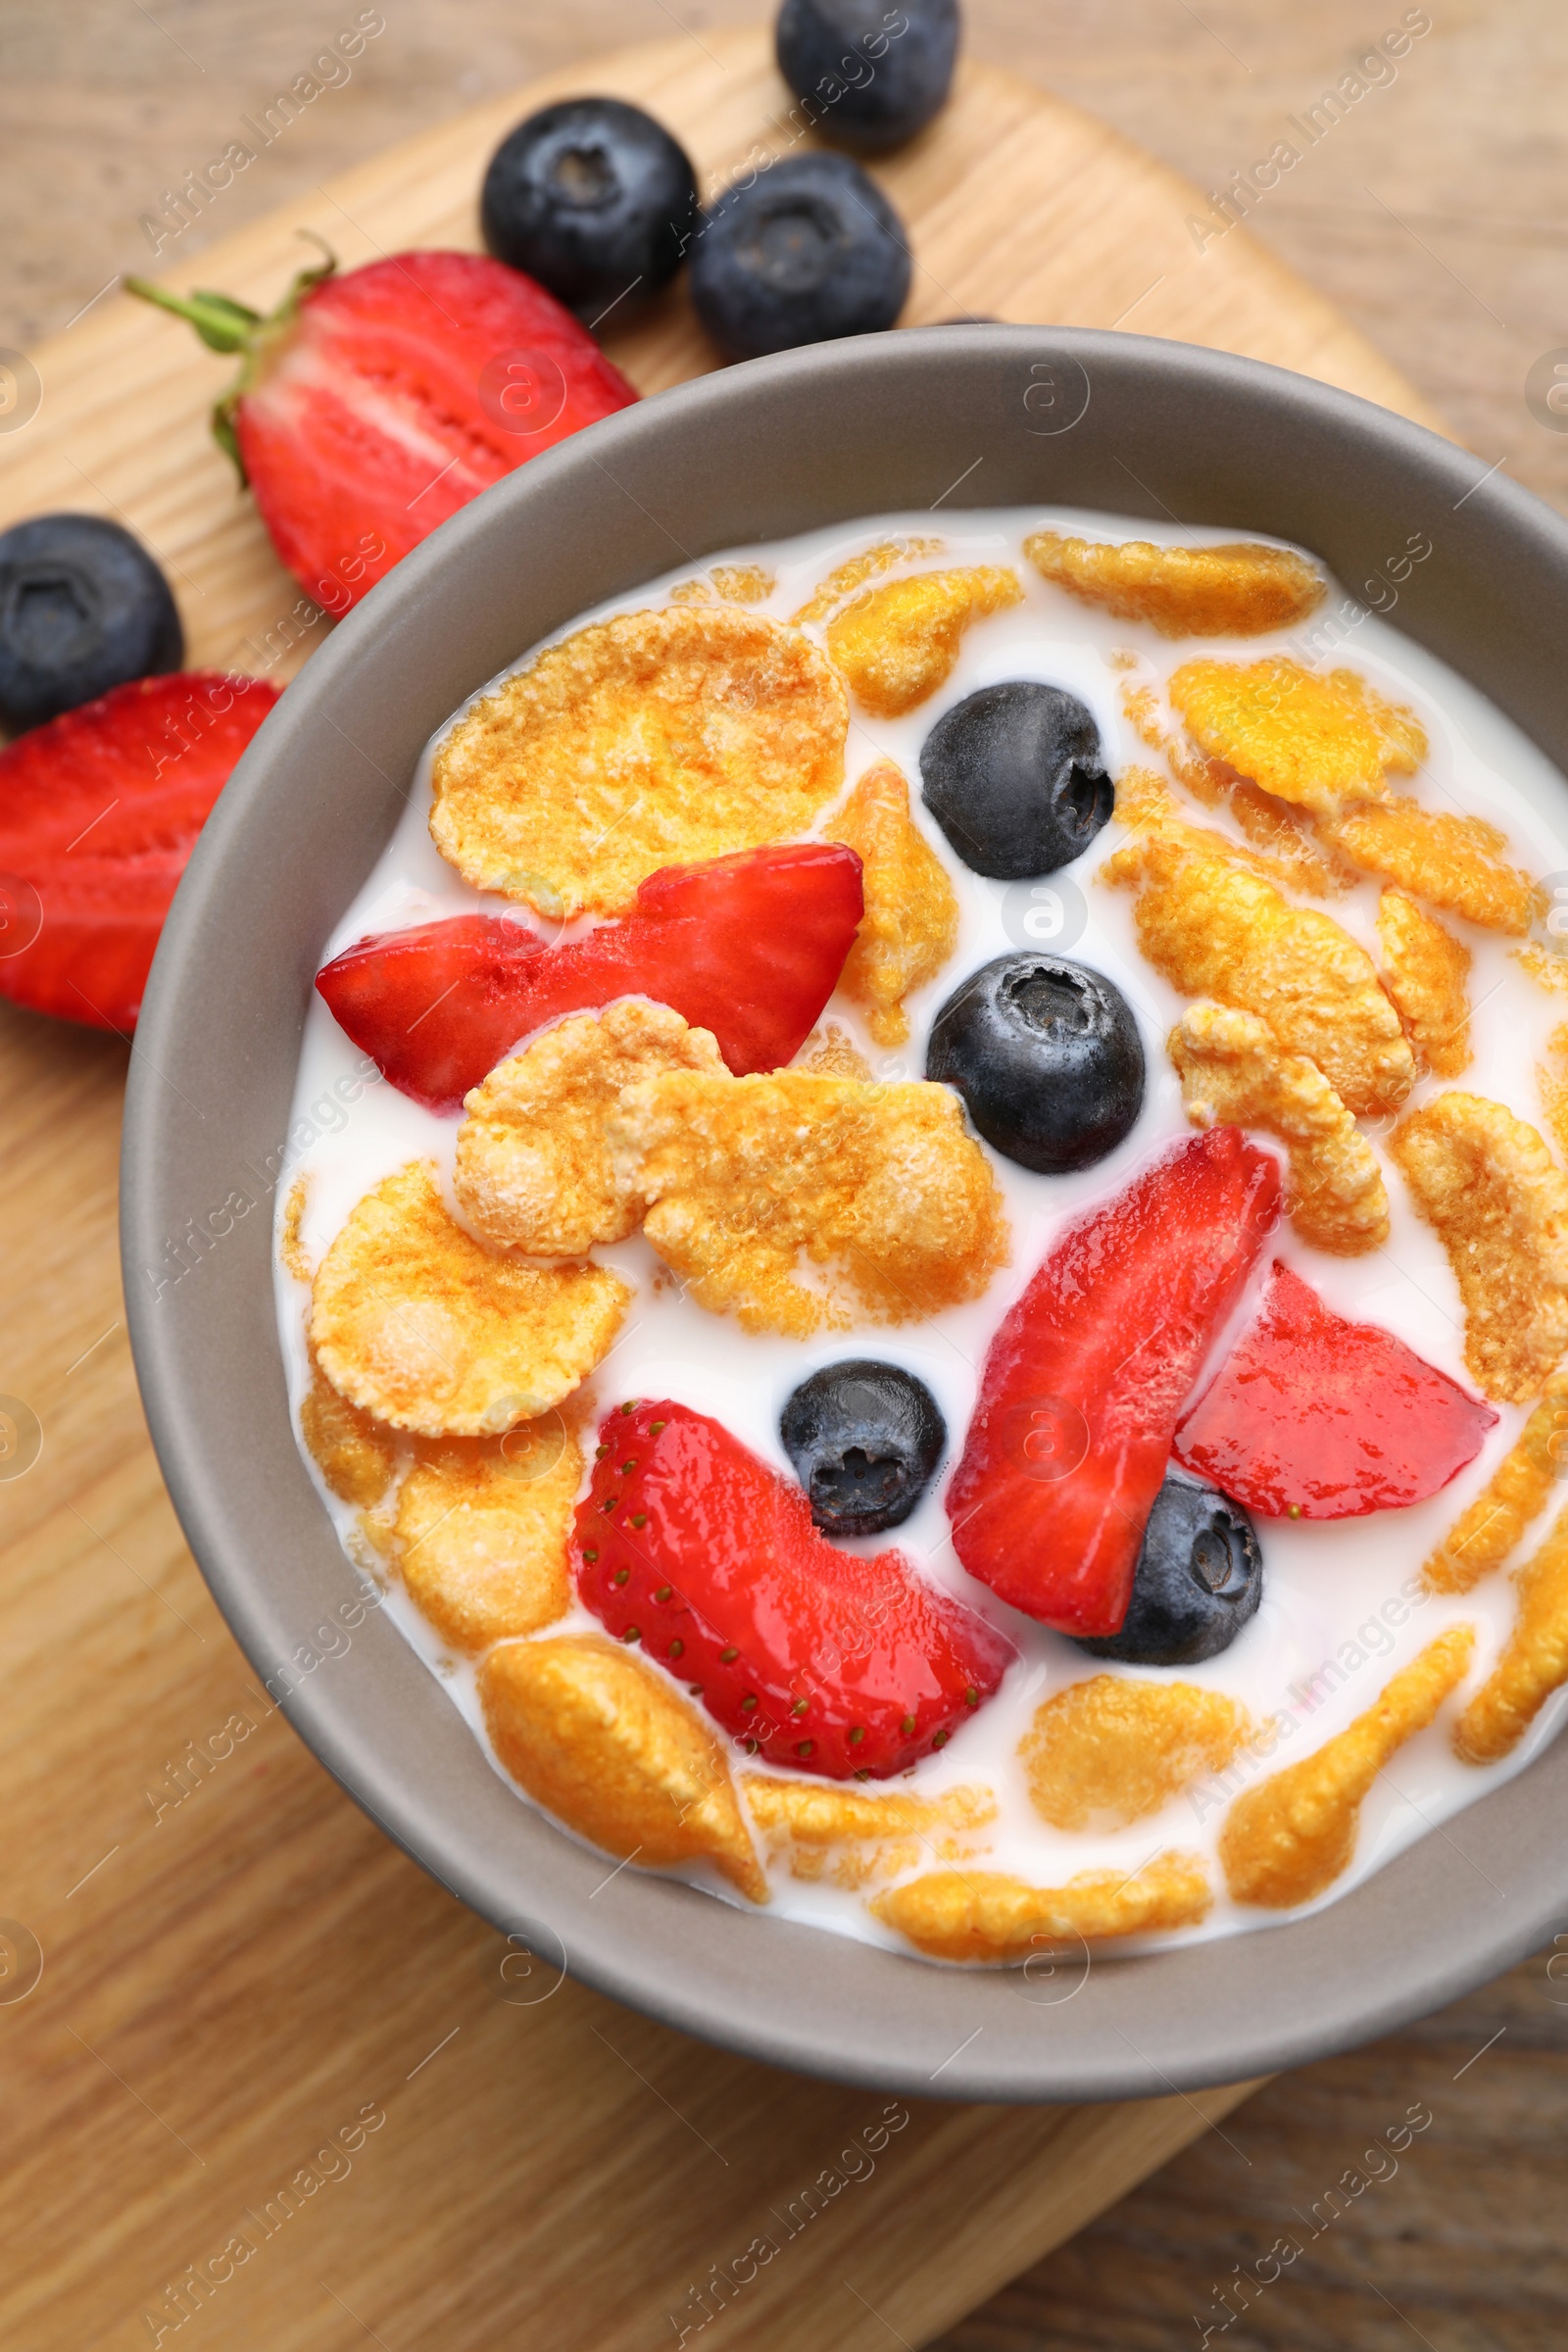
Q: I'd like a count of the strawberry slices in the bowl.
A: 4